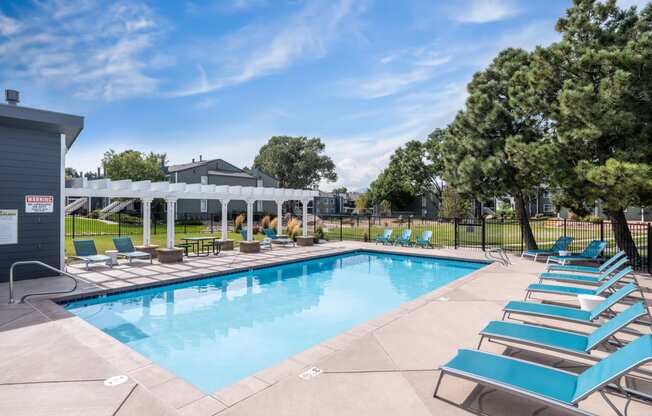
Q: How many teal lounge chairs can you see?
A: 15